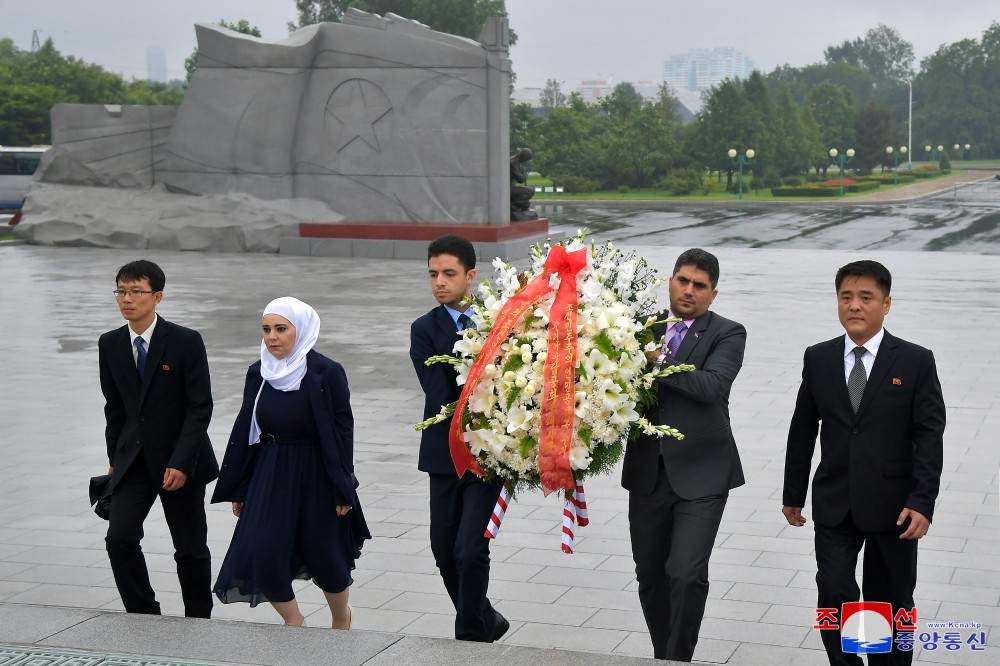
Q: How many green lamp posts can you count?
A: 5